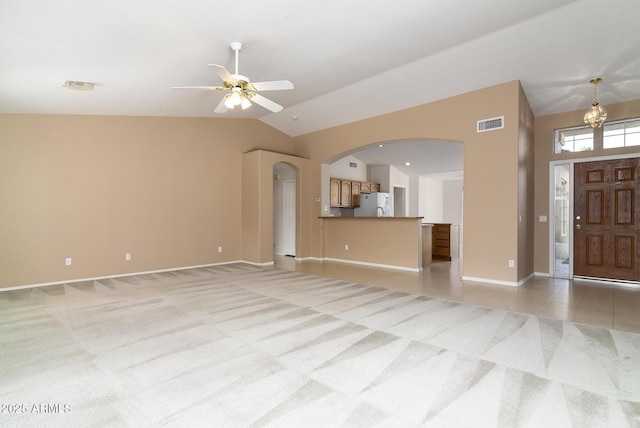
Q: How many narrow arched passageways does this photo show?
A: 1